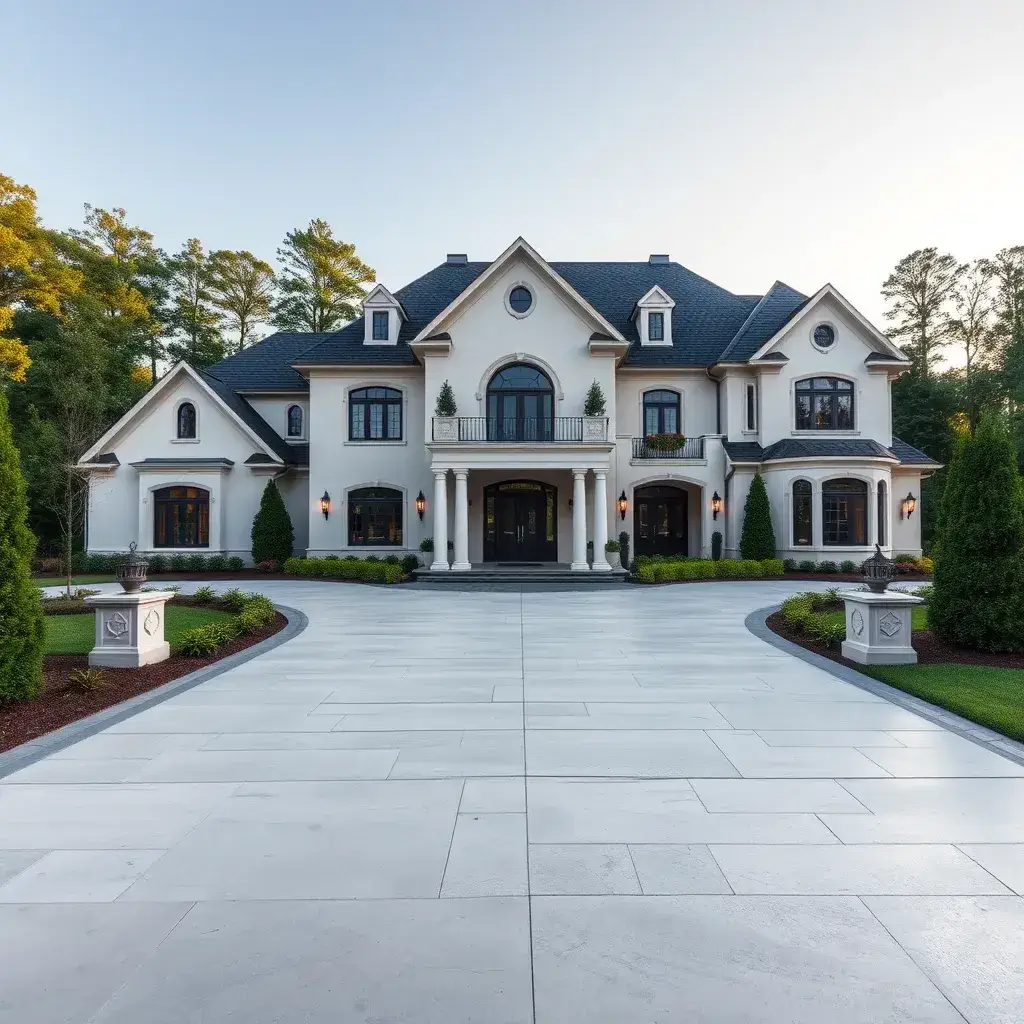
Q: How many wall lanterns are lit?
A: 5